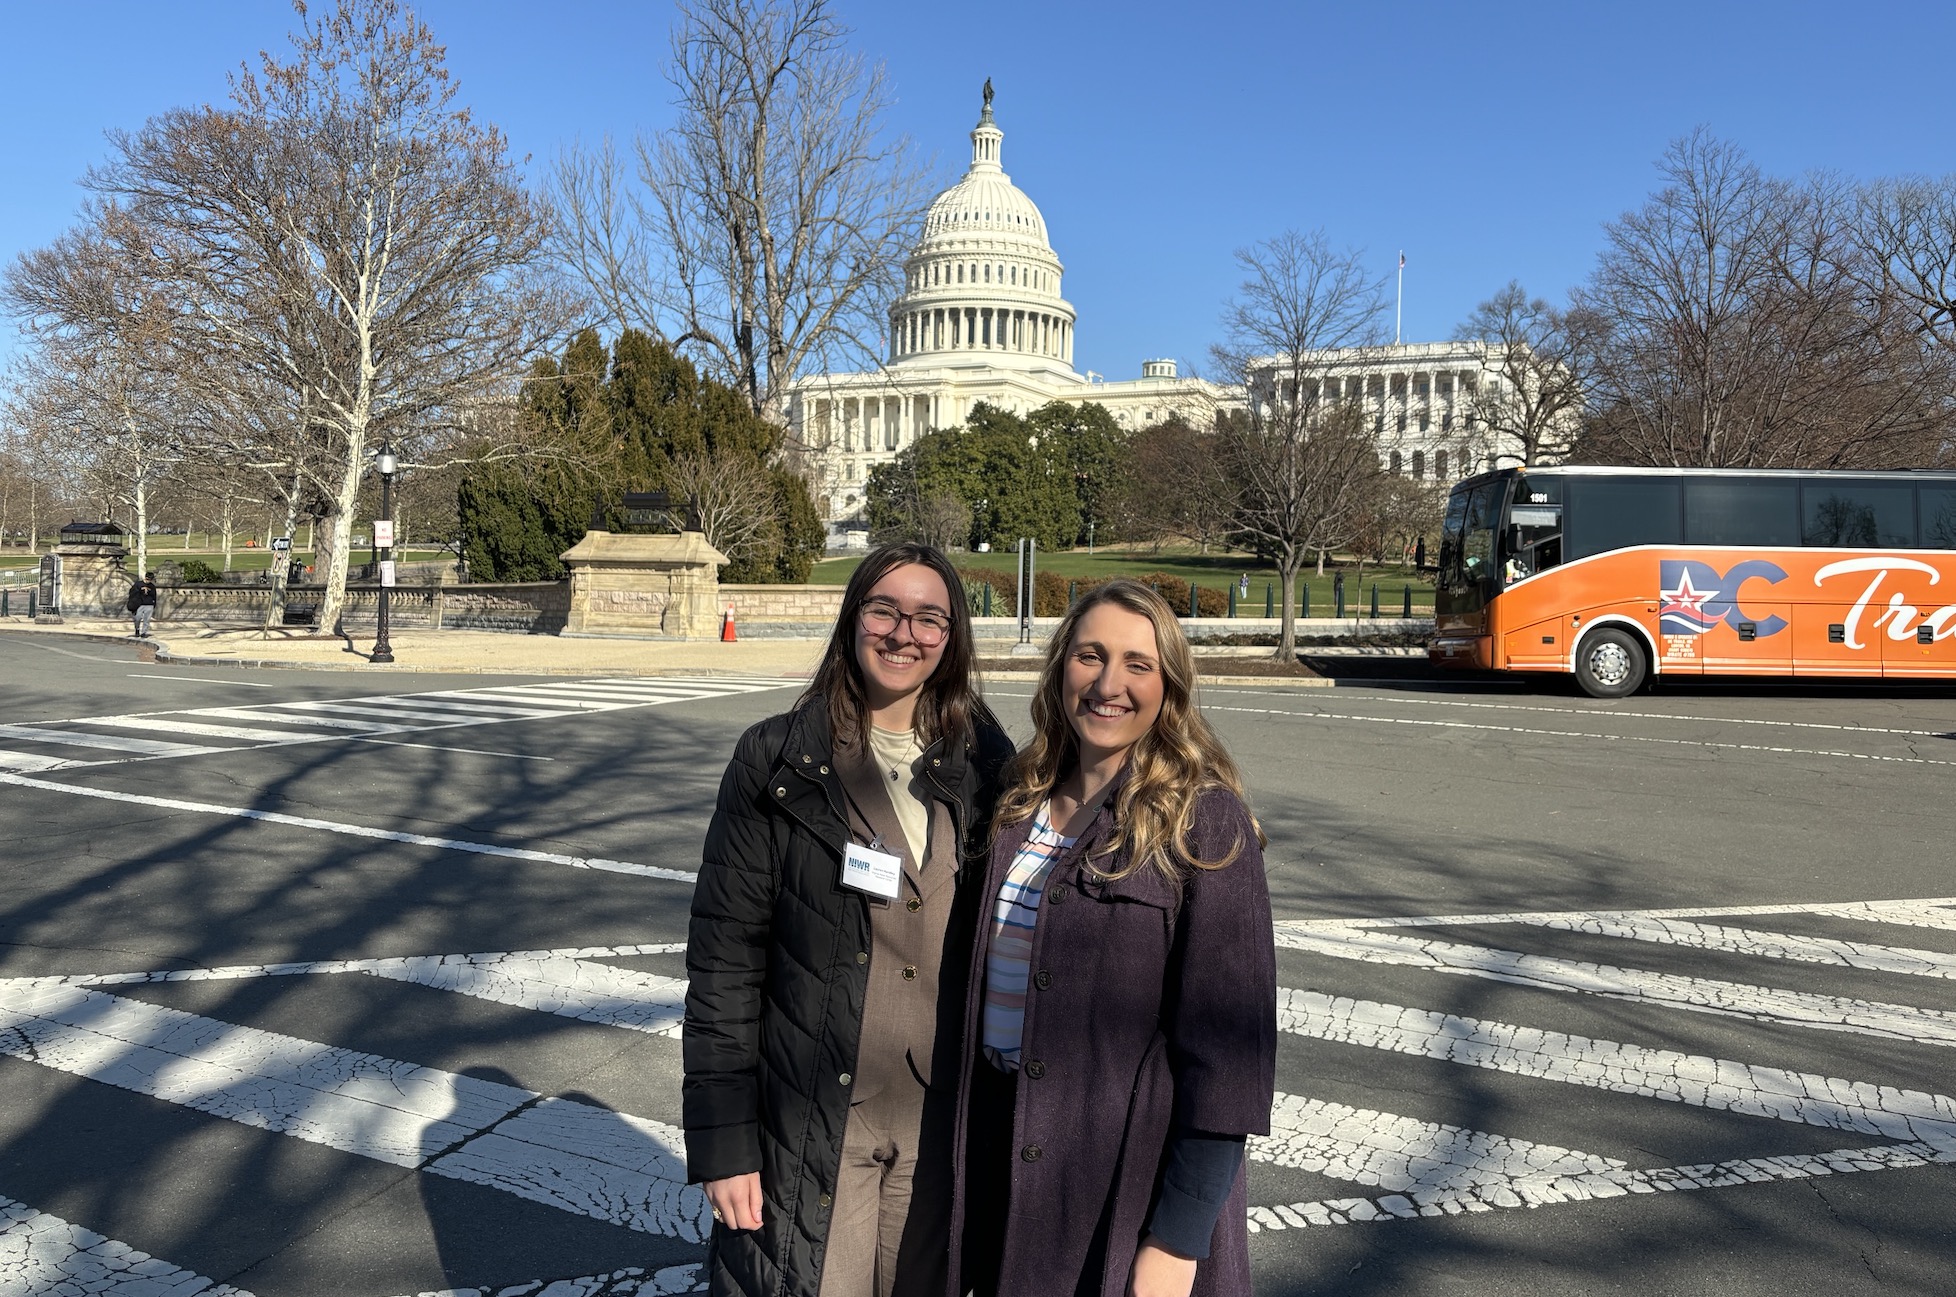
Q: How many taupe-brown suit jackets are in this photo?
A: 1